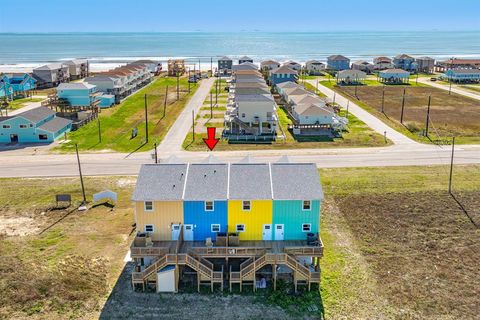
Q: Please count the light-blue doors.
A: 4